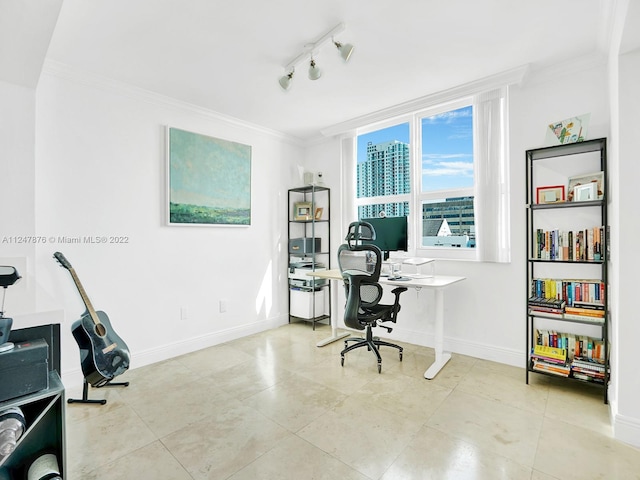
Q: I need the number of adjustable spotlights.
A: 3